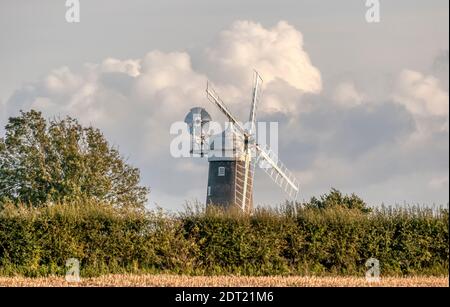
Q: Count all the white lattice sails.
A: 4